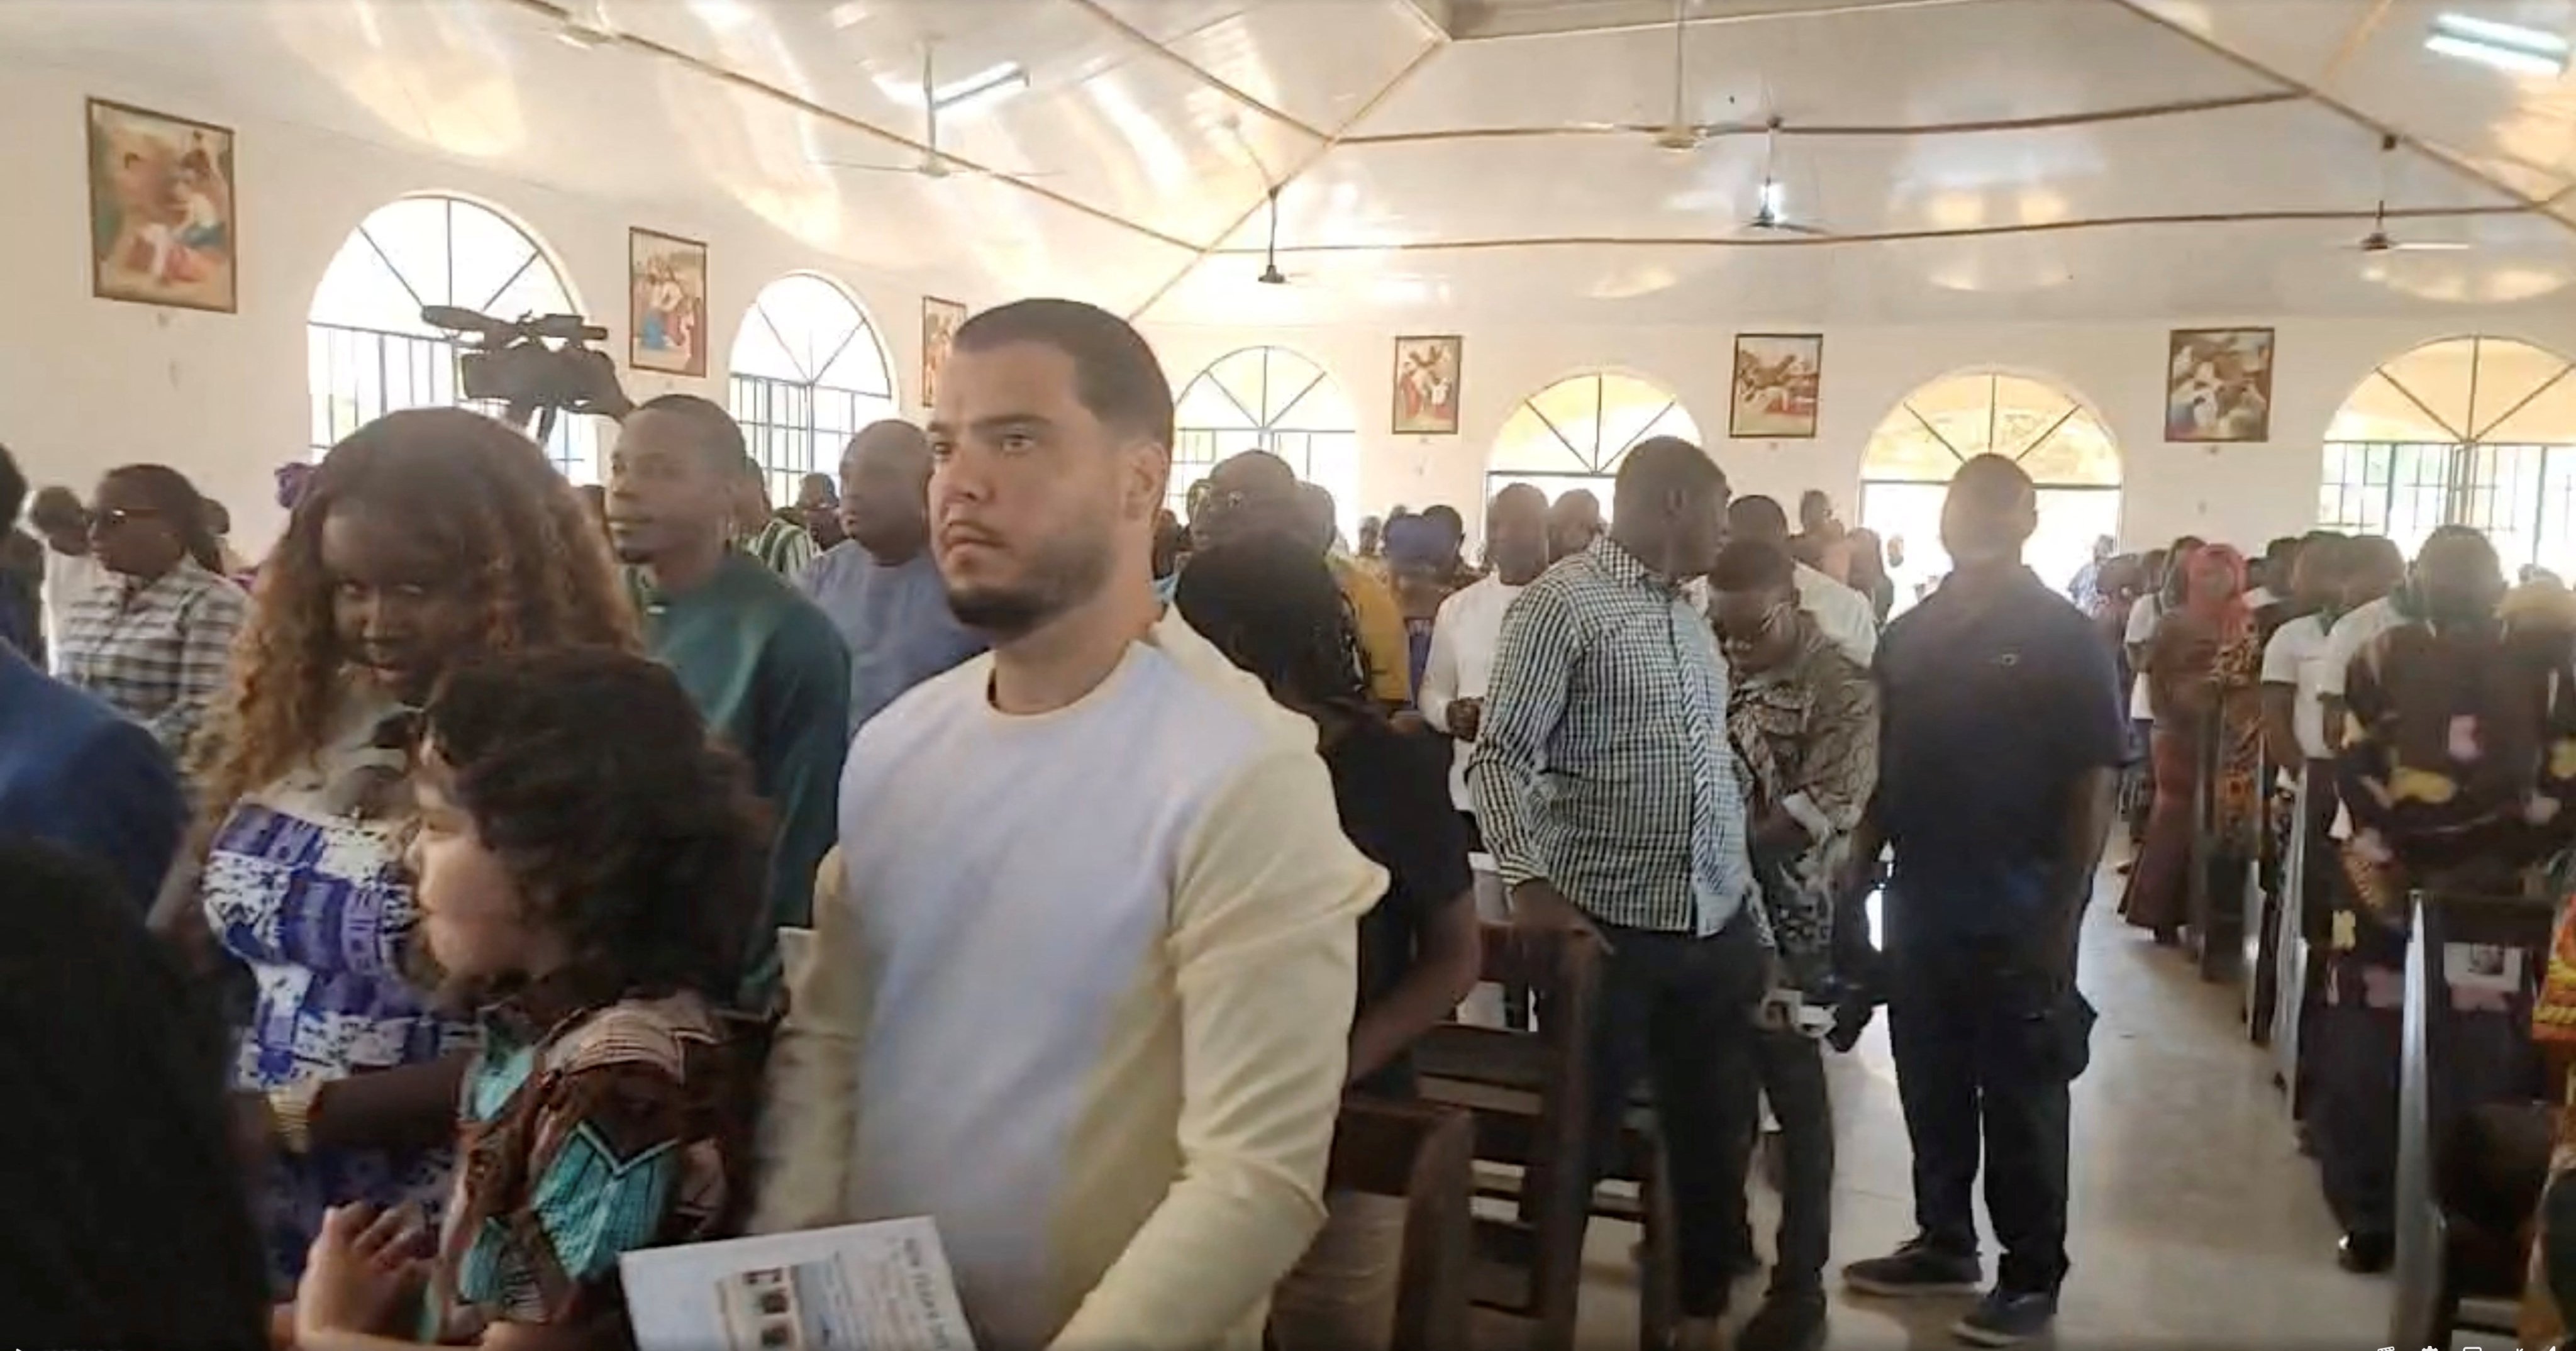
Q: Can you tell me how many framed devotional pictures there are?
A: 6